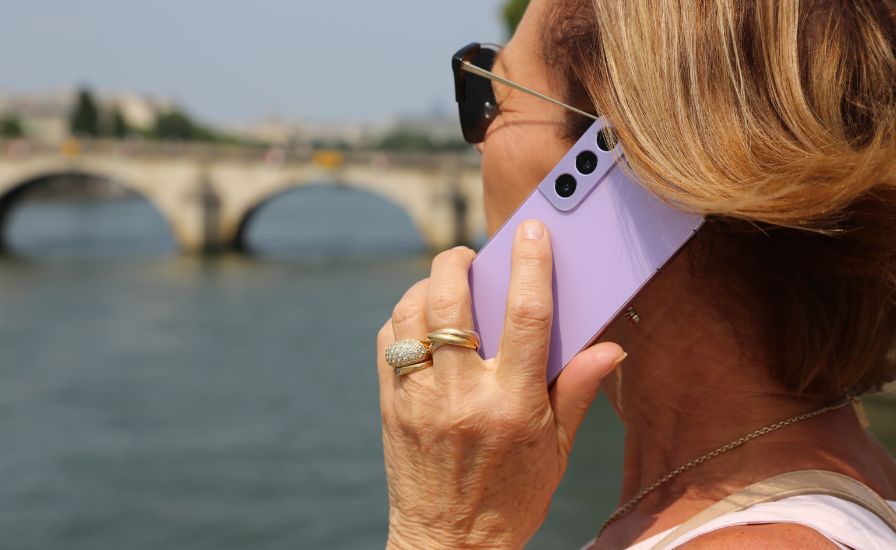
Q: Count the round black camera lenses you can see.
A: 3